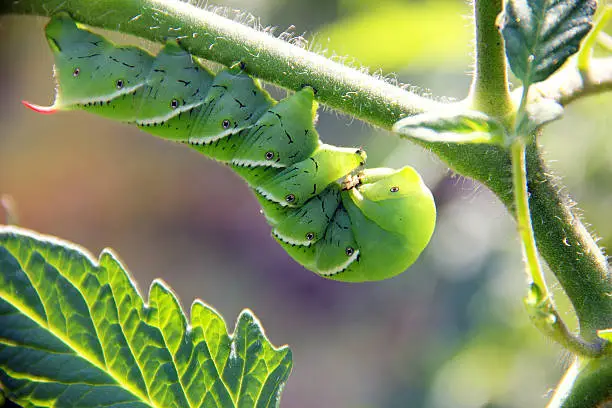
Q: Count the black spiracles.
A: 9